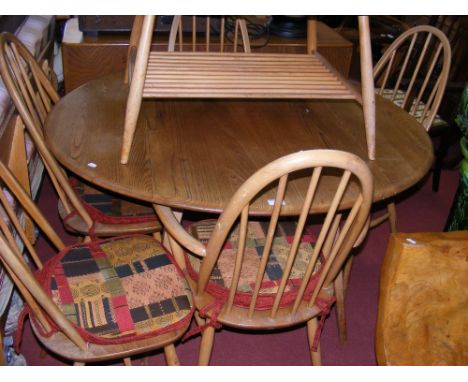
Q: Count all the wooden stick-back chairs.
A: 5